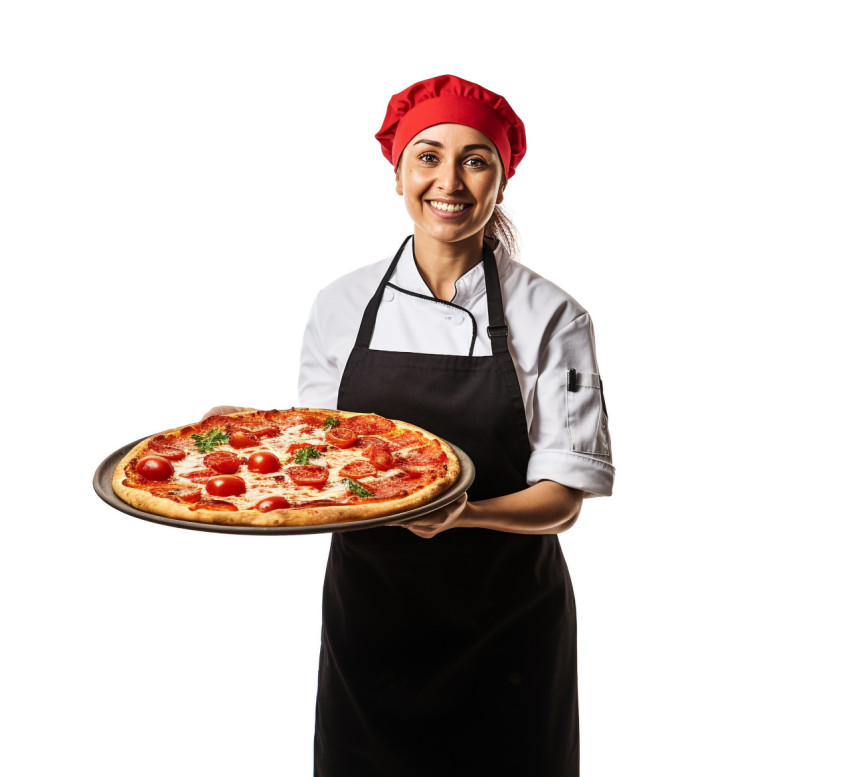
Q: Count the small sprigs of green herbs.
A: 4